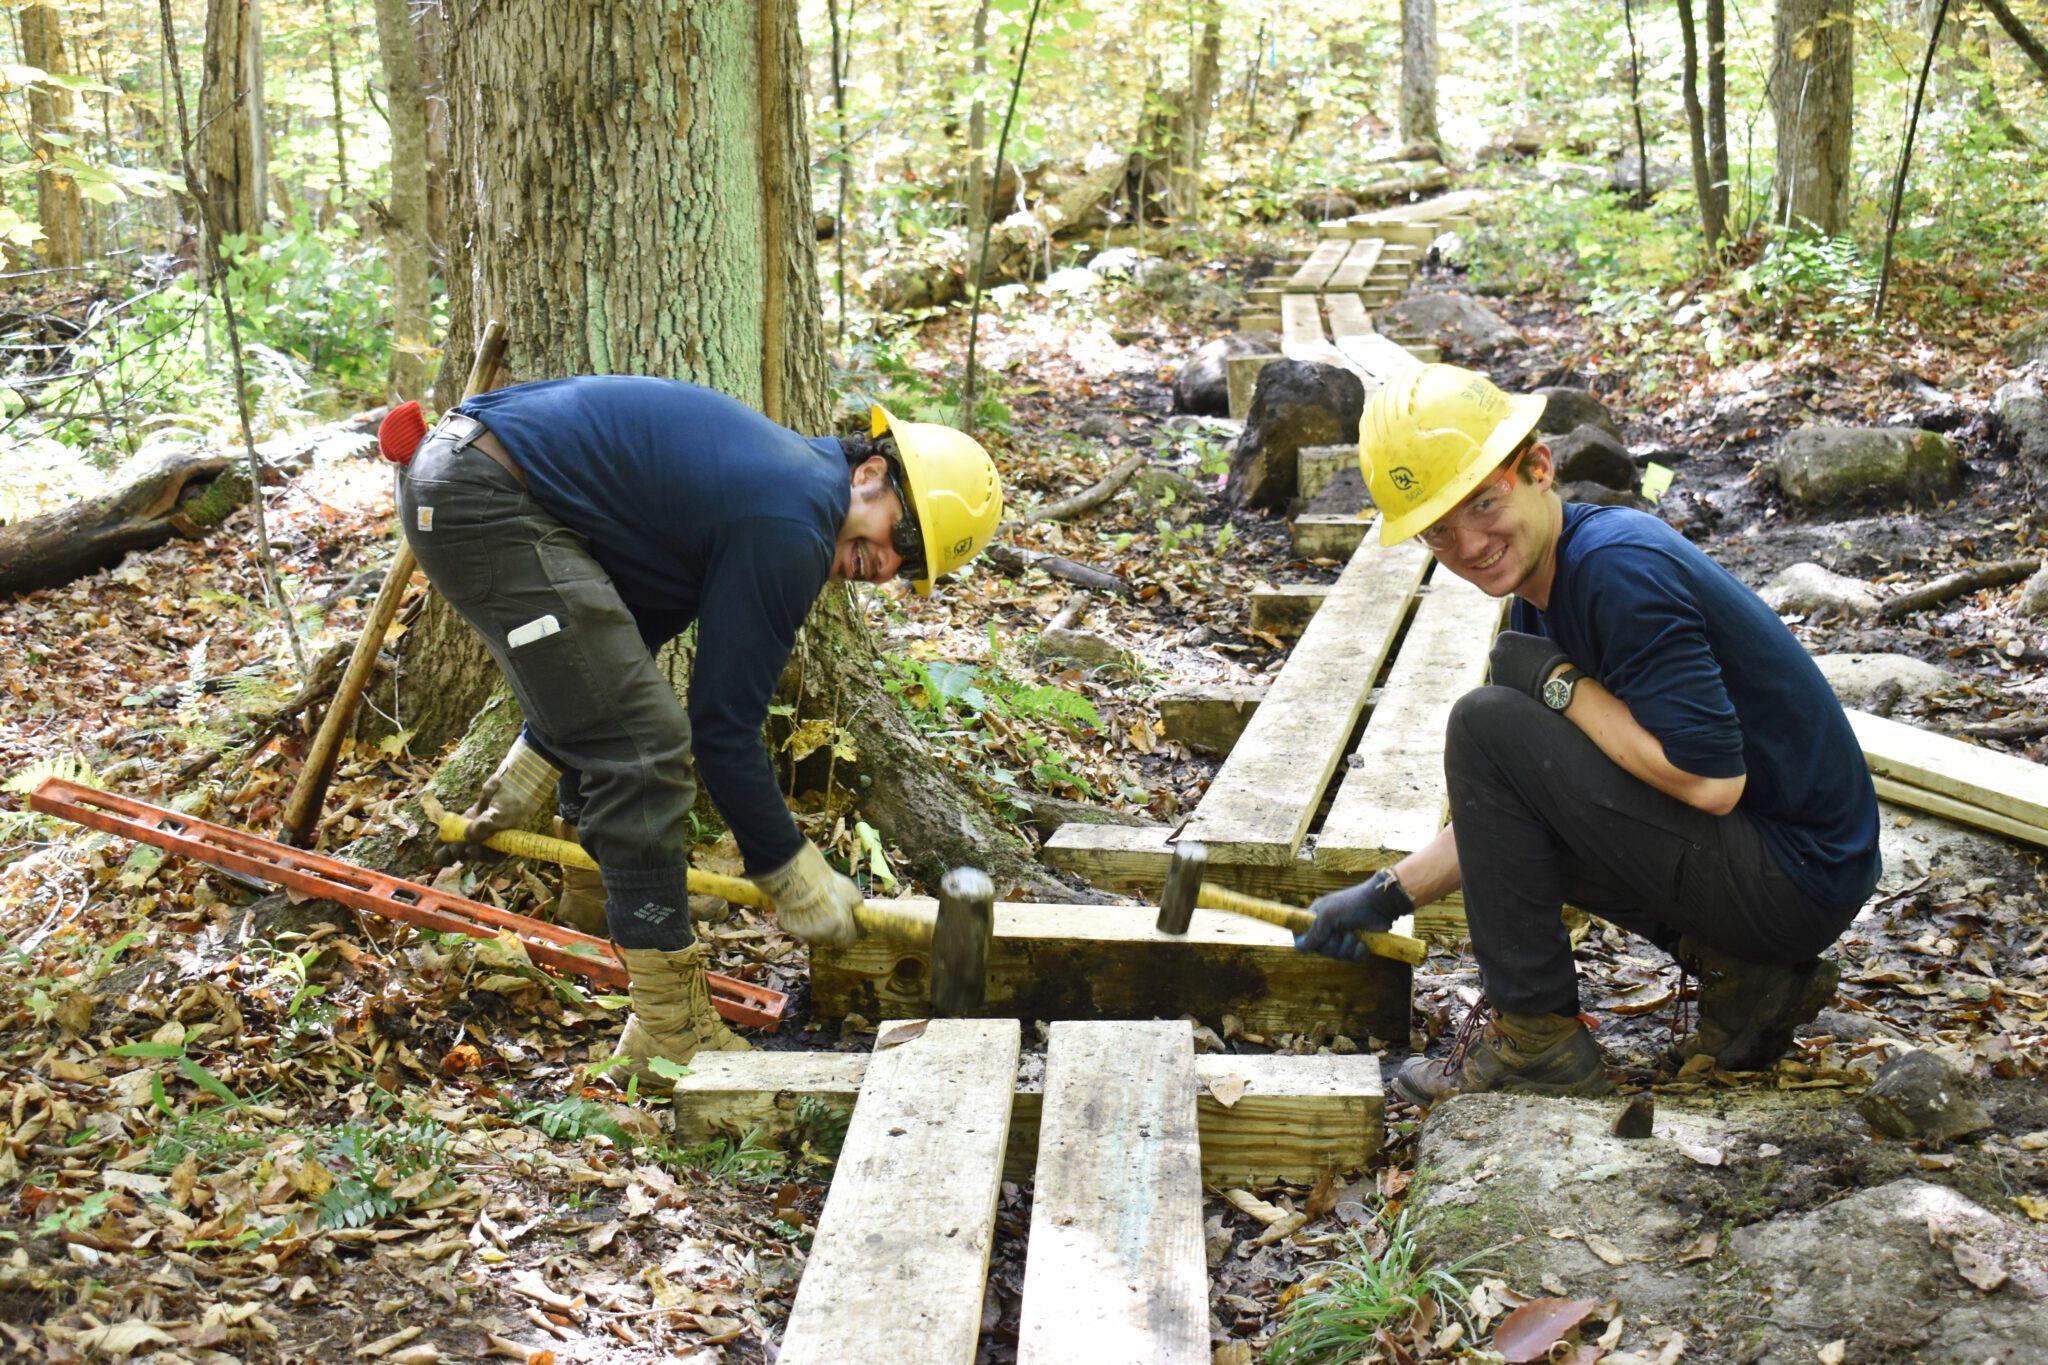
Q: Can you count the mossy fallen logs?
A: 1